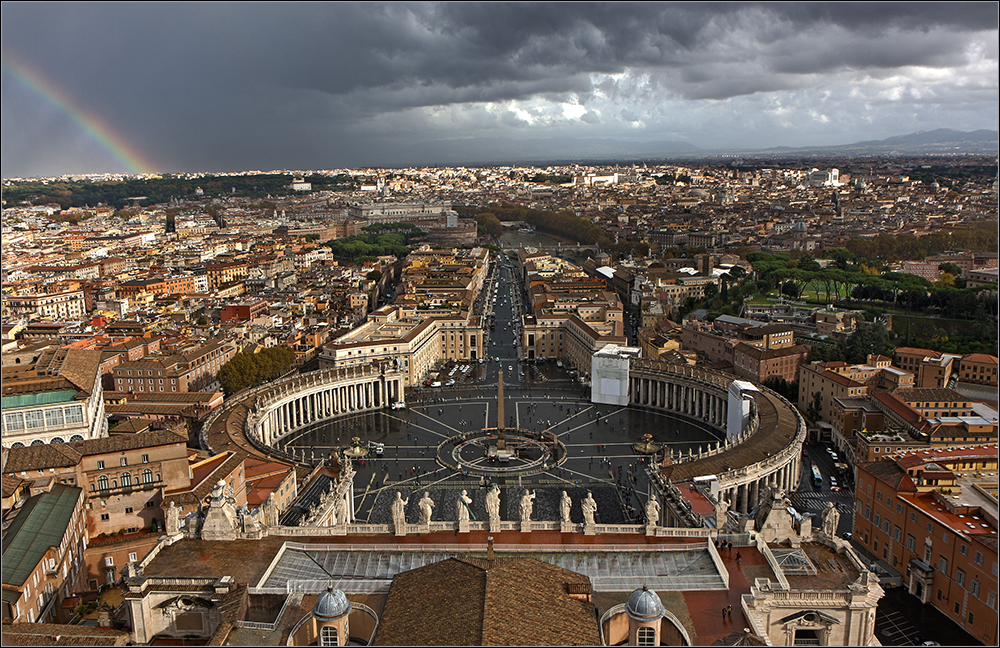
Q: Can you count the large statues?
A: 13